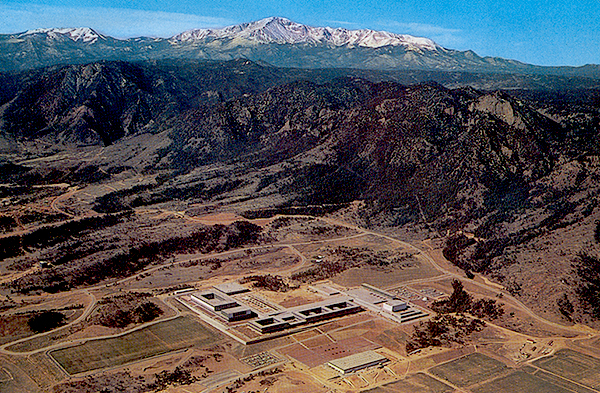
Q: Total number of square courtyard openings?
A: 5